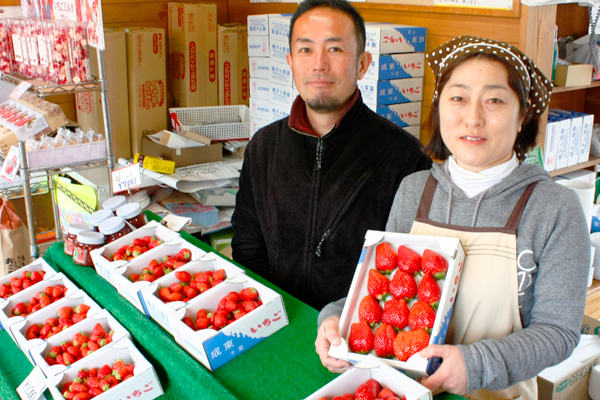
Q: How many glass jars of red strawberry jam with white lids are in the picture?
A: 6